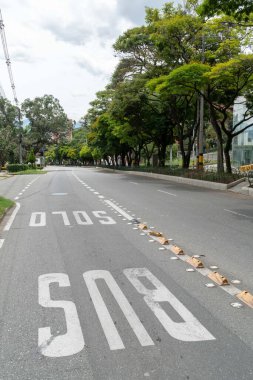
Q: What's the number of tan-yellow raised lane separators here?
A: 7